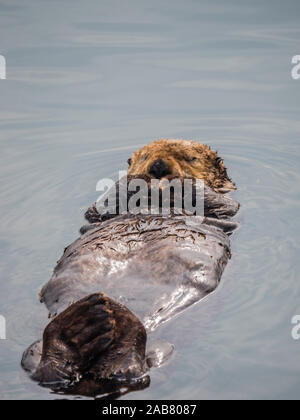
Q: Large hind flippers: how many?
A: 2